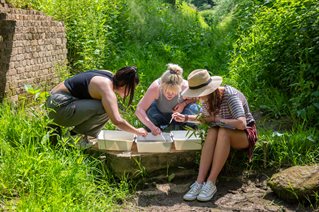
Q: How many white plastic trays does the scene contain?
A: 3